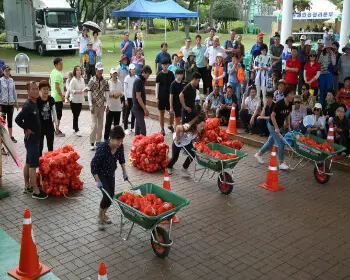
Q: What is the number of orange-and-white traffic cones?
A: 6